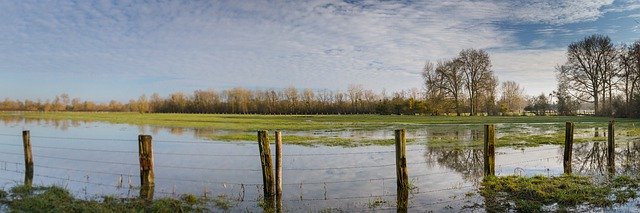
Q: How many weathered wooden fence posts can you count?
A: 8